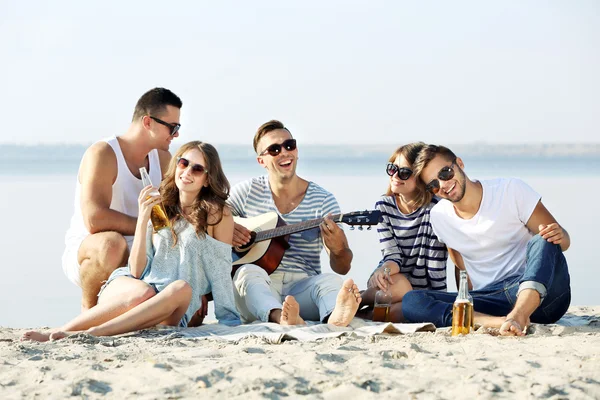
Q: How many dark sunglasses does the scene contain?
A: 5